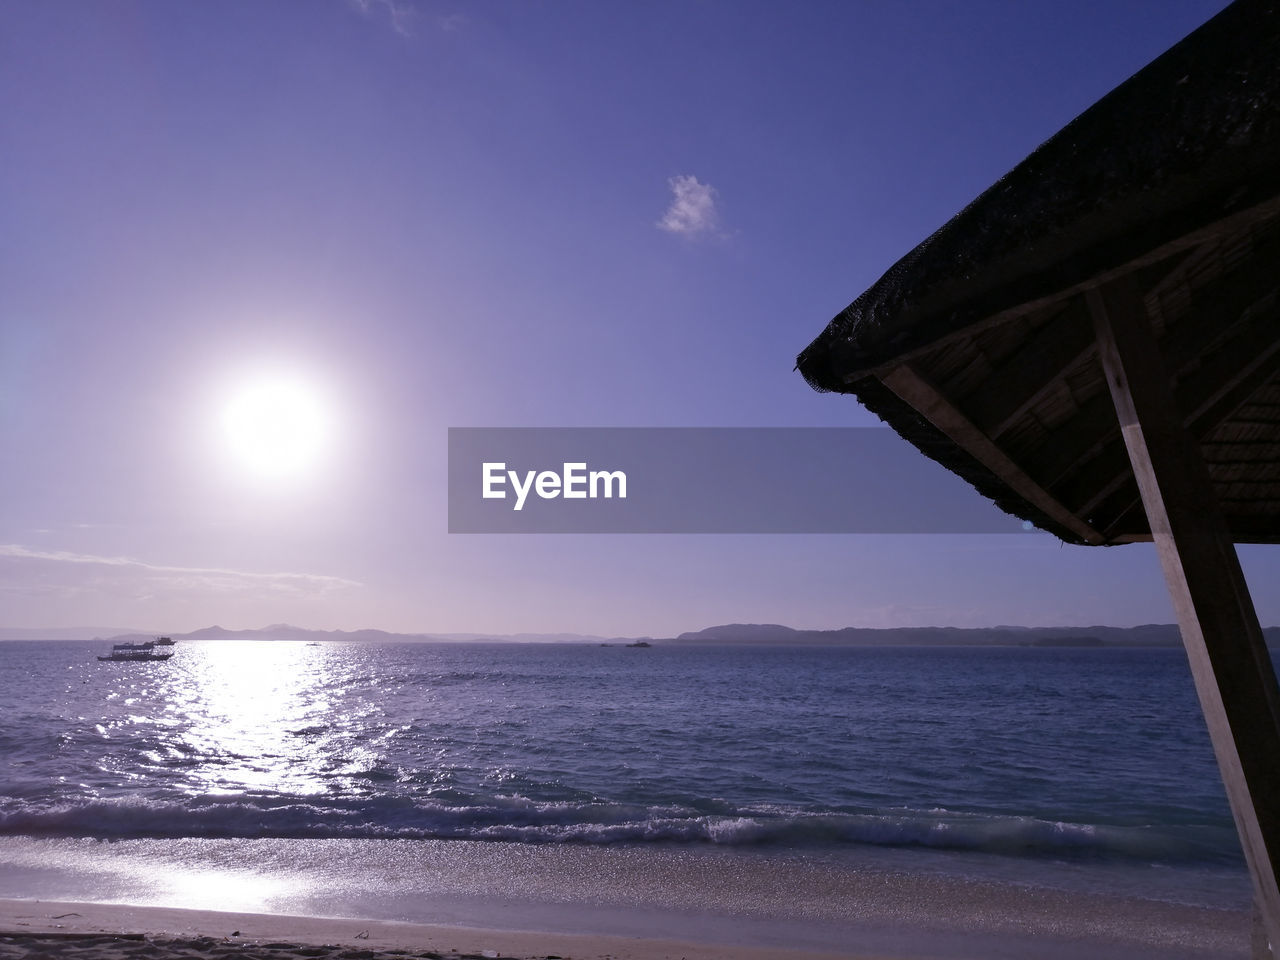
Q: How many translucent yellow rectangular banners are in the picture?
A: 0